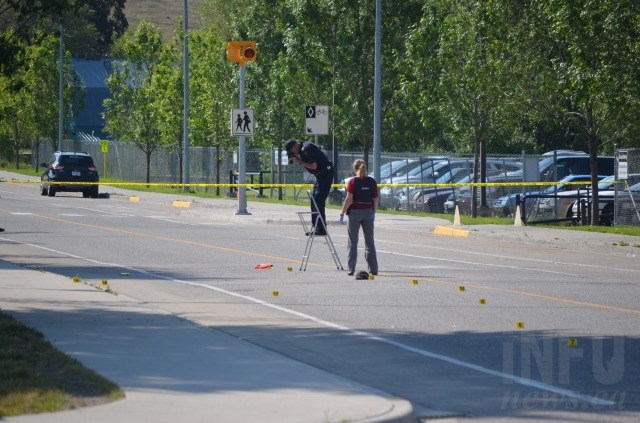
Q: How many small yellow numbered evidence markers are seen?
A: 10